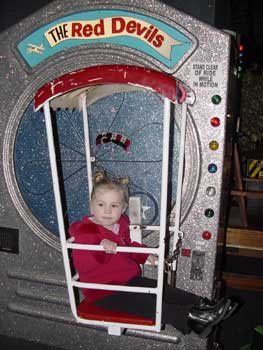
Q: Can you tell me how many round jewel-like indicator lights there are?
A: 7